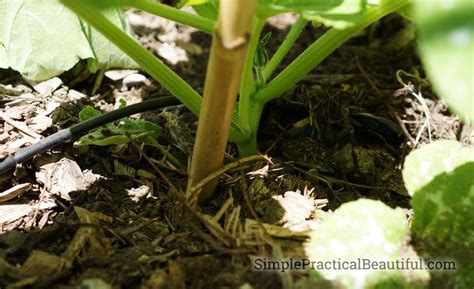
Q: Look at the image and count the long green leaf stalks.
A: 5